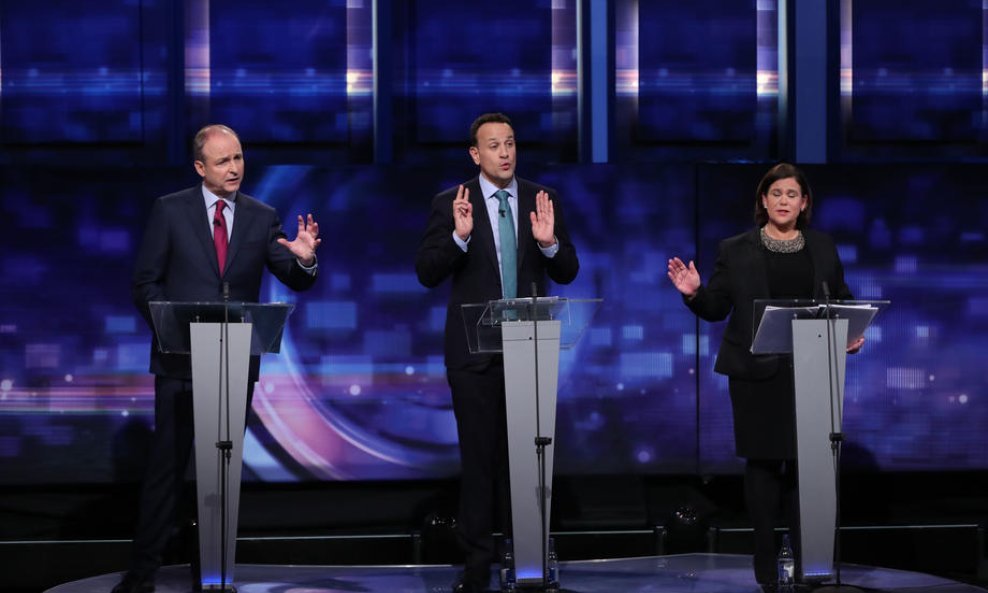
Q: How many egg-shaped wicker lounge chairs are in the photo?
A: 0